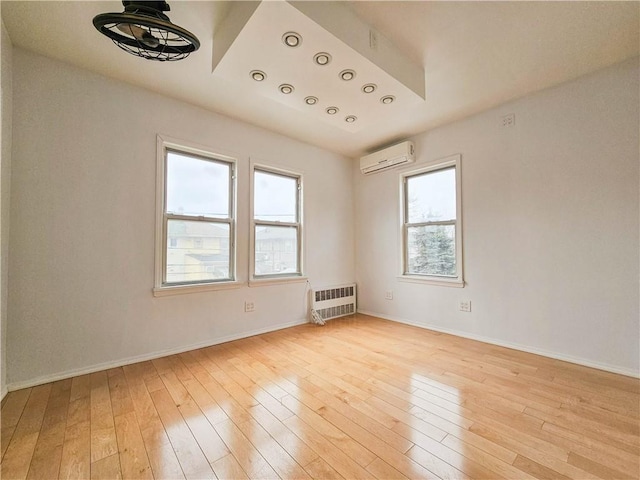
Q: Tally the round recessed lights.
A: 10